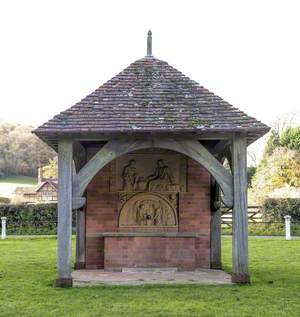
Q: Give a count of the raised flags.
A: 0